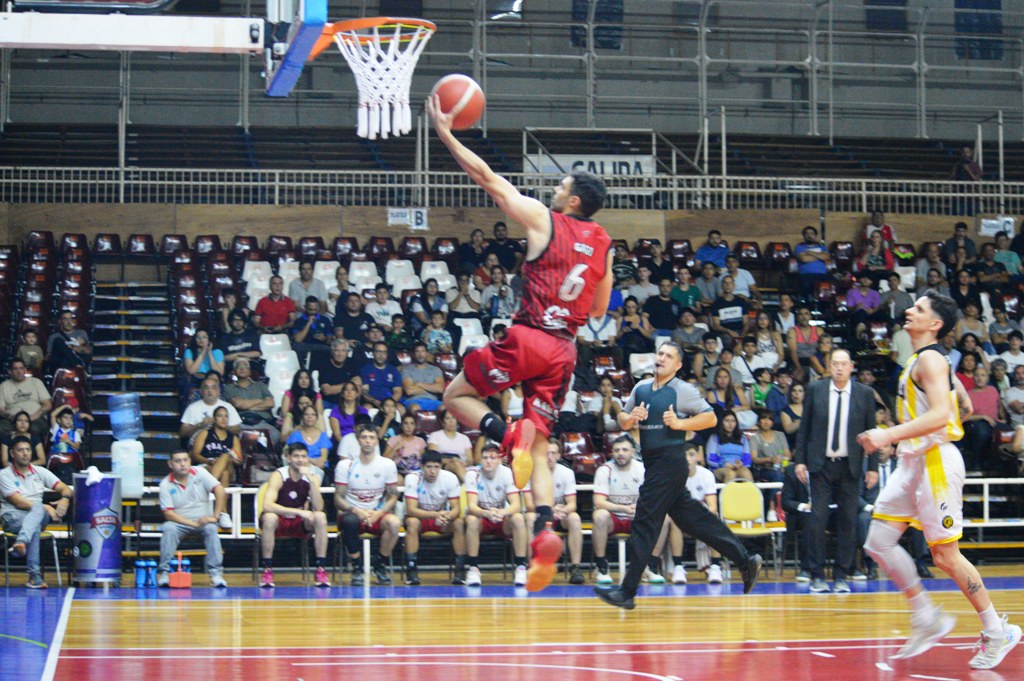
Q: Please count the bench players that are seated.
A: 7